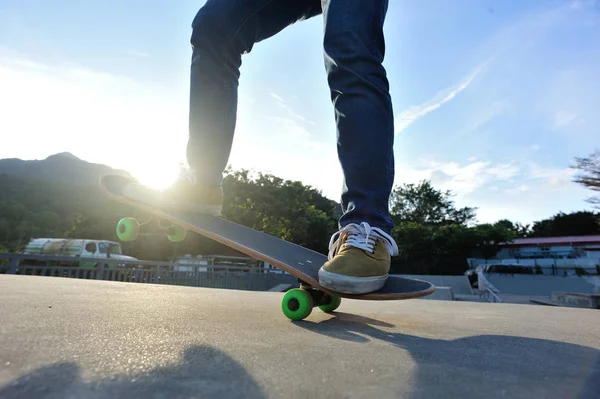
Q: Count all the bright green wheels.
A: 4